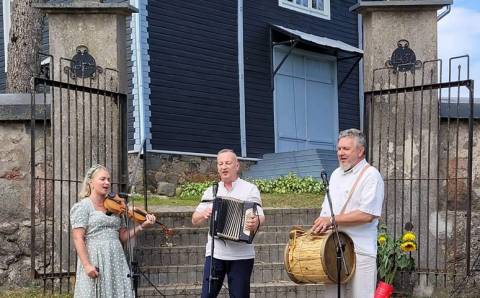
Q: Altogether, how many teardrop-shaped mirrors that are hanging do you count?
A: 0